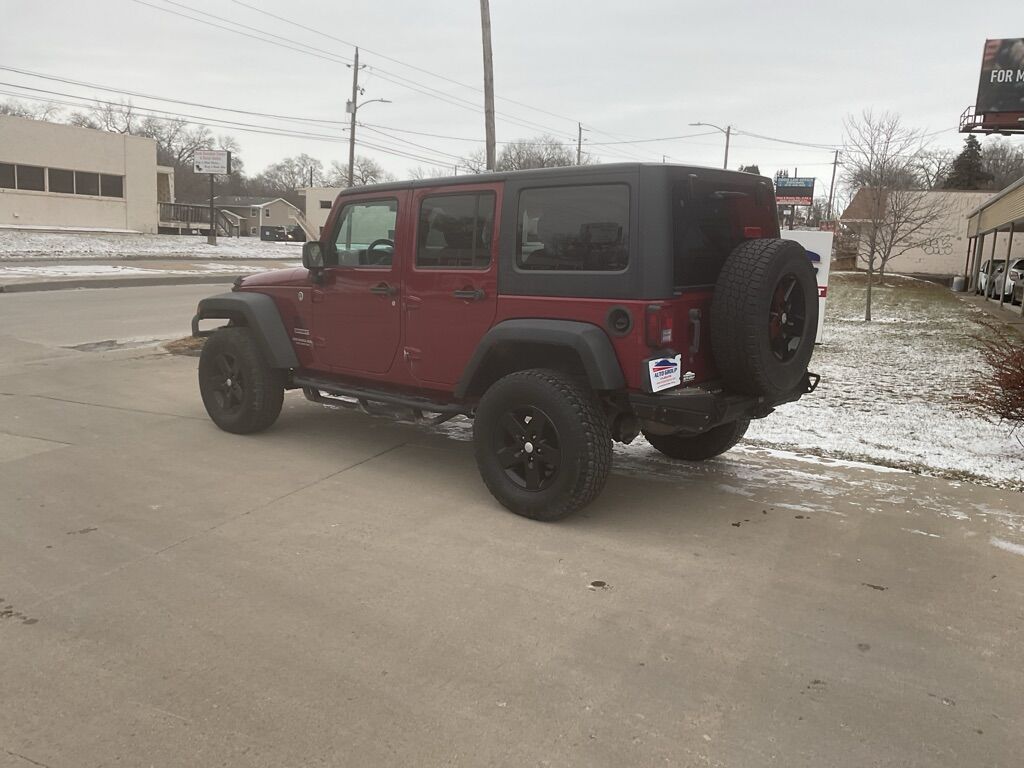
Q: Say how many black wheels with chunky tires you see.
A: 4